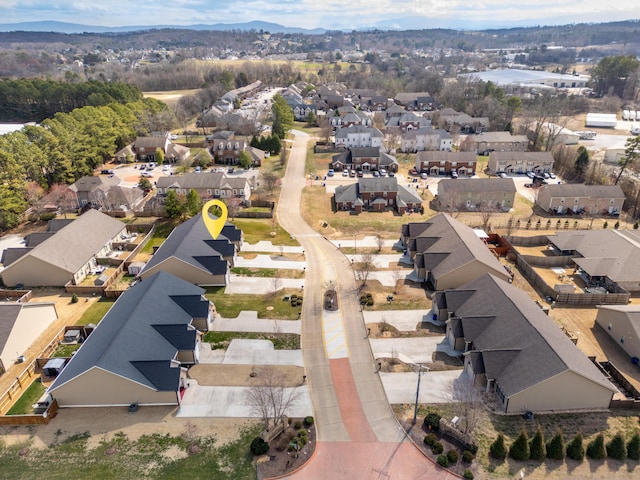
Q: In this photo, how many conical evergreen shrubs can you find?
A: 8